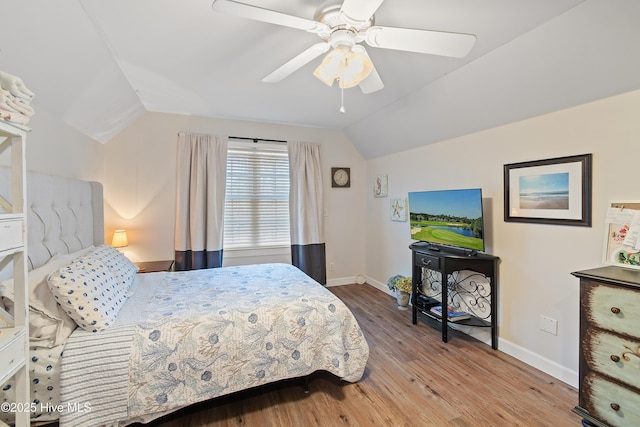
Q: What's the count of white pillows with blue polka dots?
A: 2